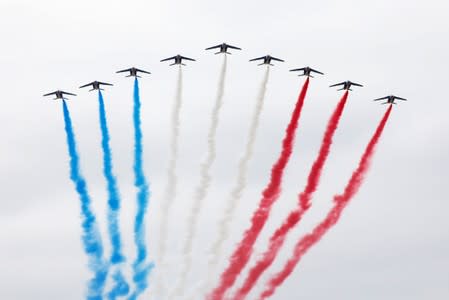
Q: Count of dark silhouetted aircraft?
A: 9